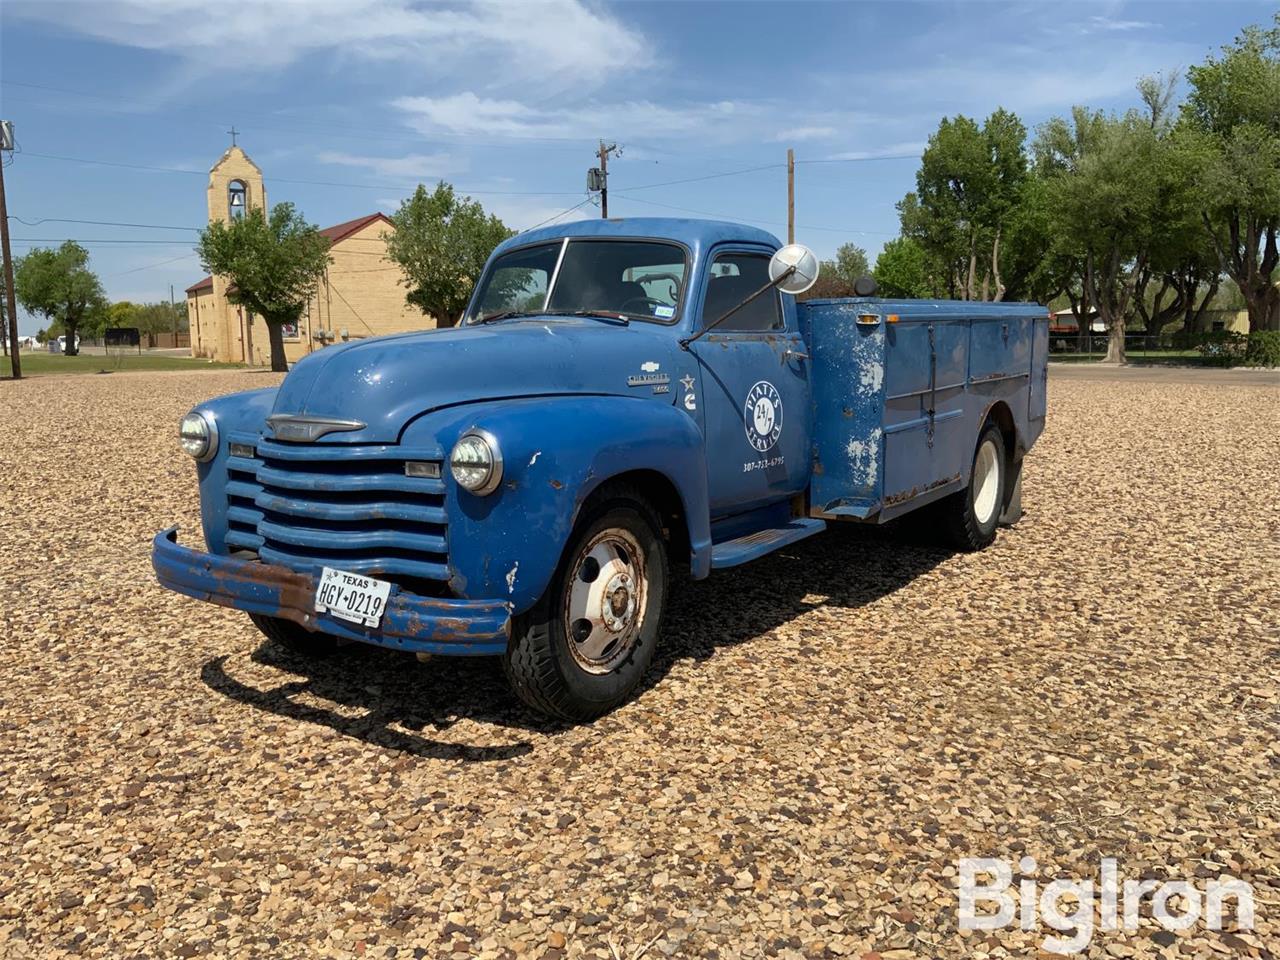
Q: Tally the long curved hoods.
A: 1